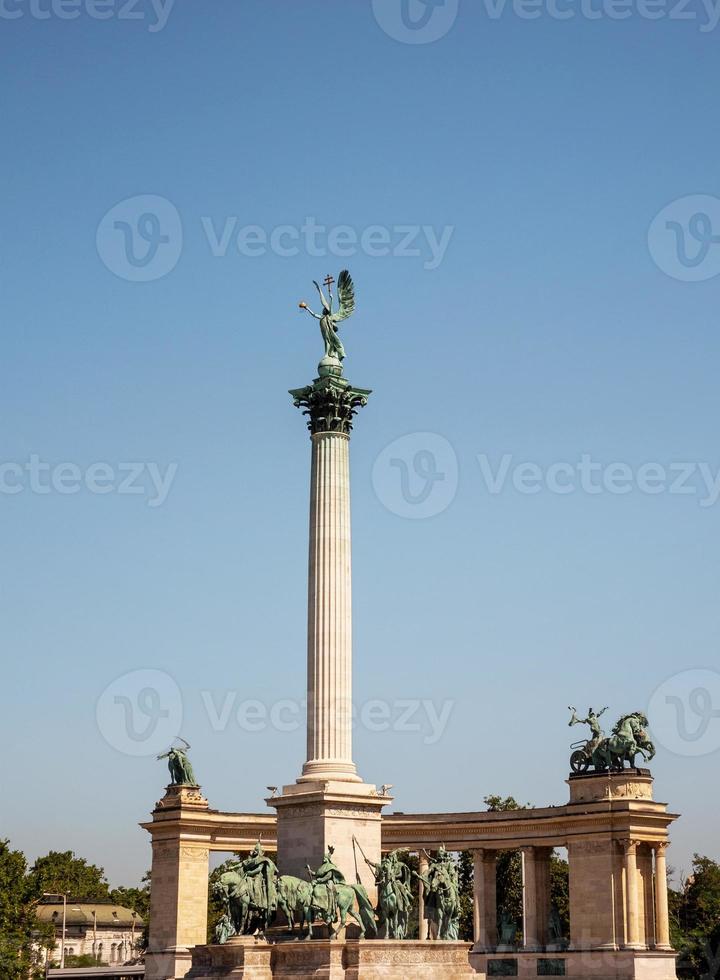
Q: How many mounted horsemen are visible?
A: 4